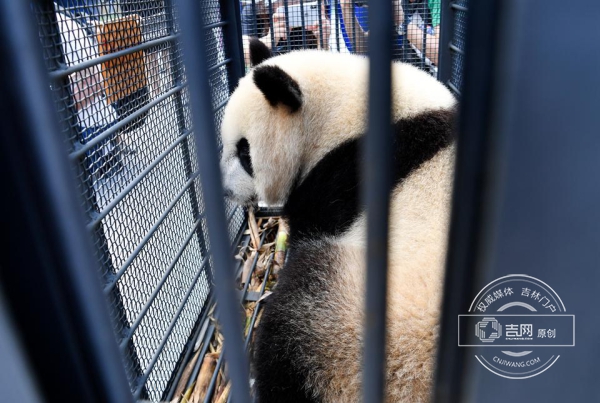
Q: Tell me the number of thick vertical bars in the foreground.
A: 4